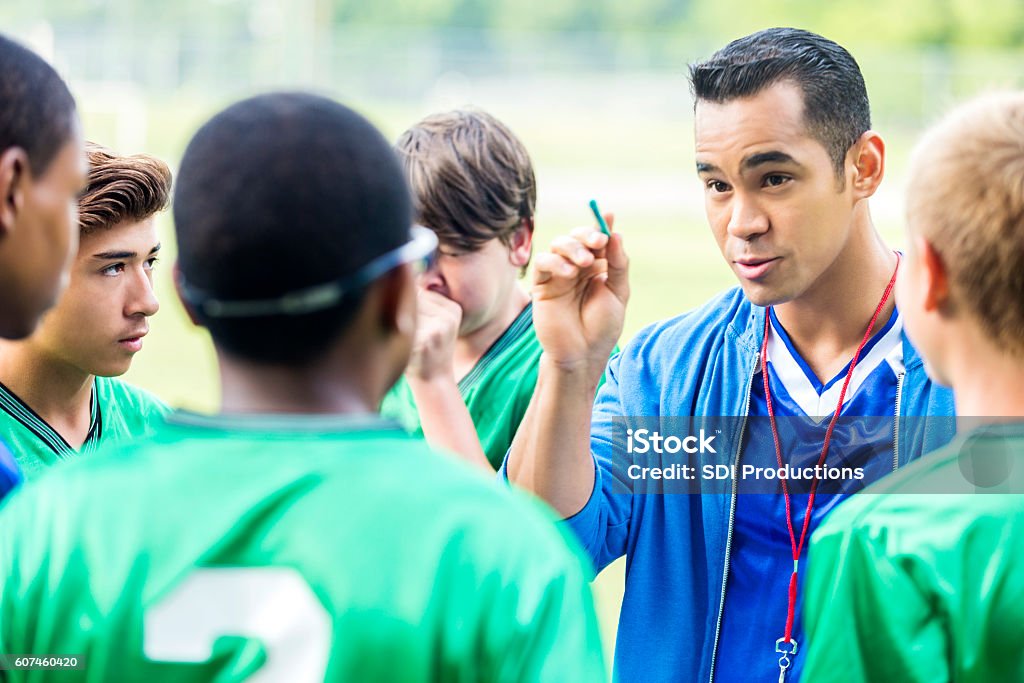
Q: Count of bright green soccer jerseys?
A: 4